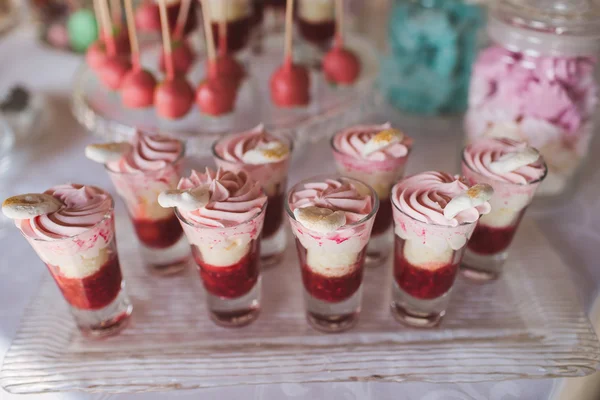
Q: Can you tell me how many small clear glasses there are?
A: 8